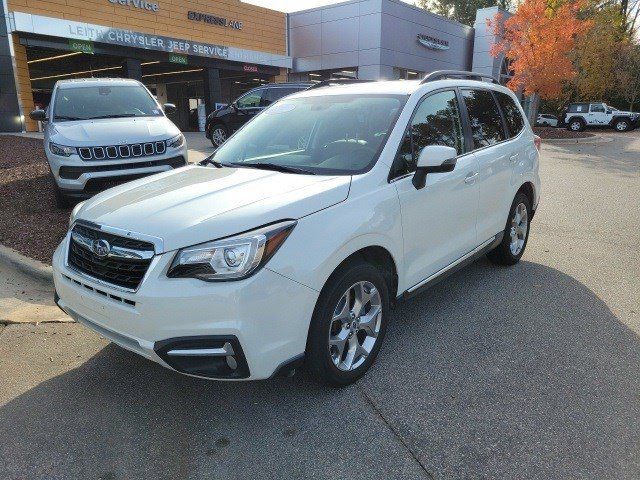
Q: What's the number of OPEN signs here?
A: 2